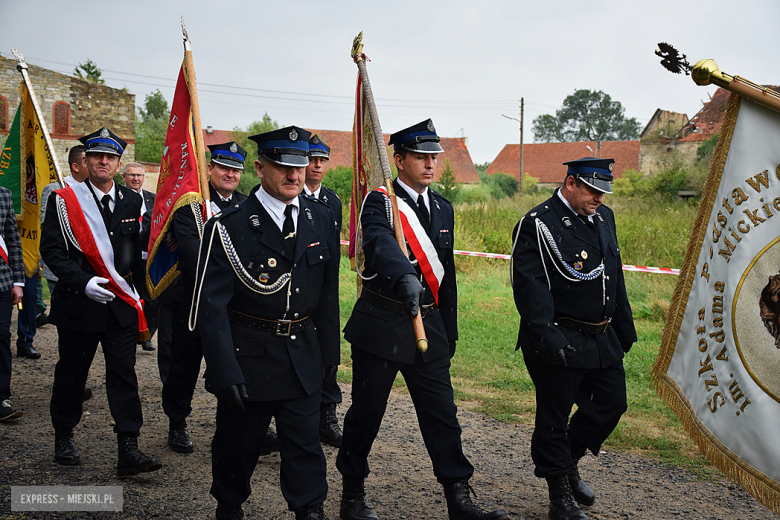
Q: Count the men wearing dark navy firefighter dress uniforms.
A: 6